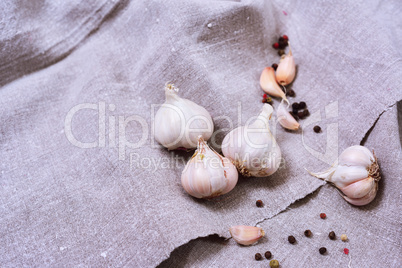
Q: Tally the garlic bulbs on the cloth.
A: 4